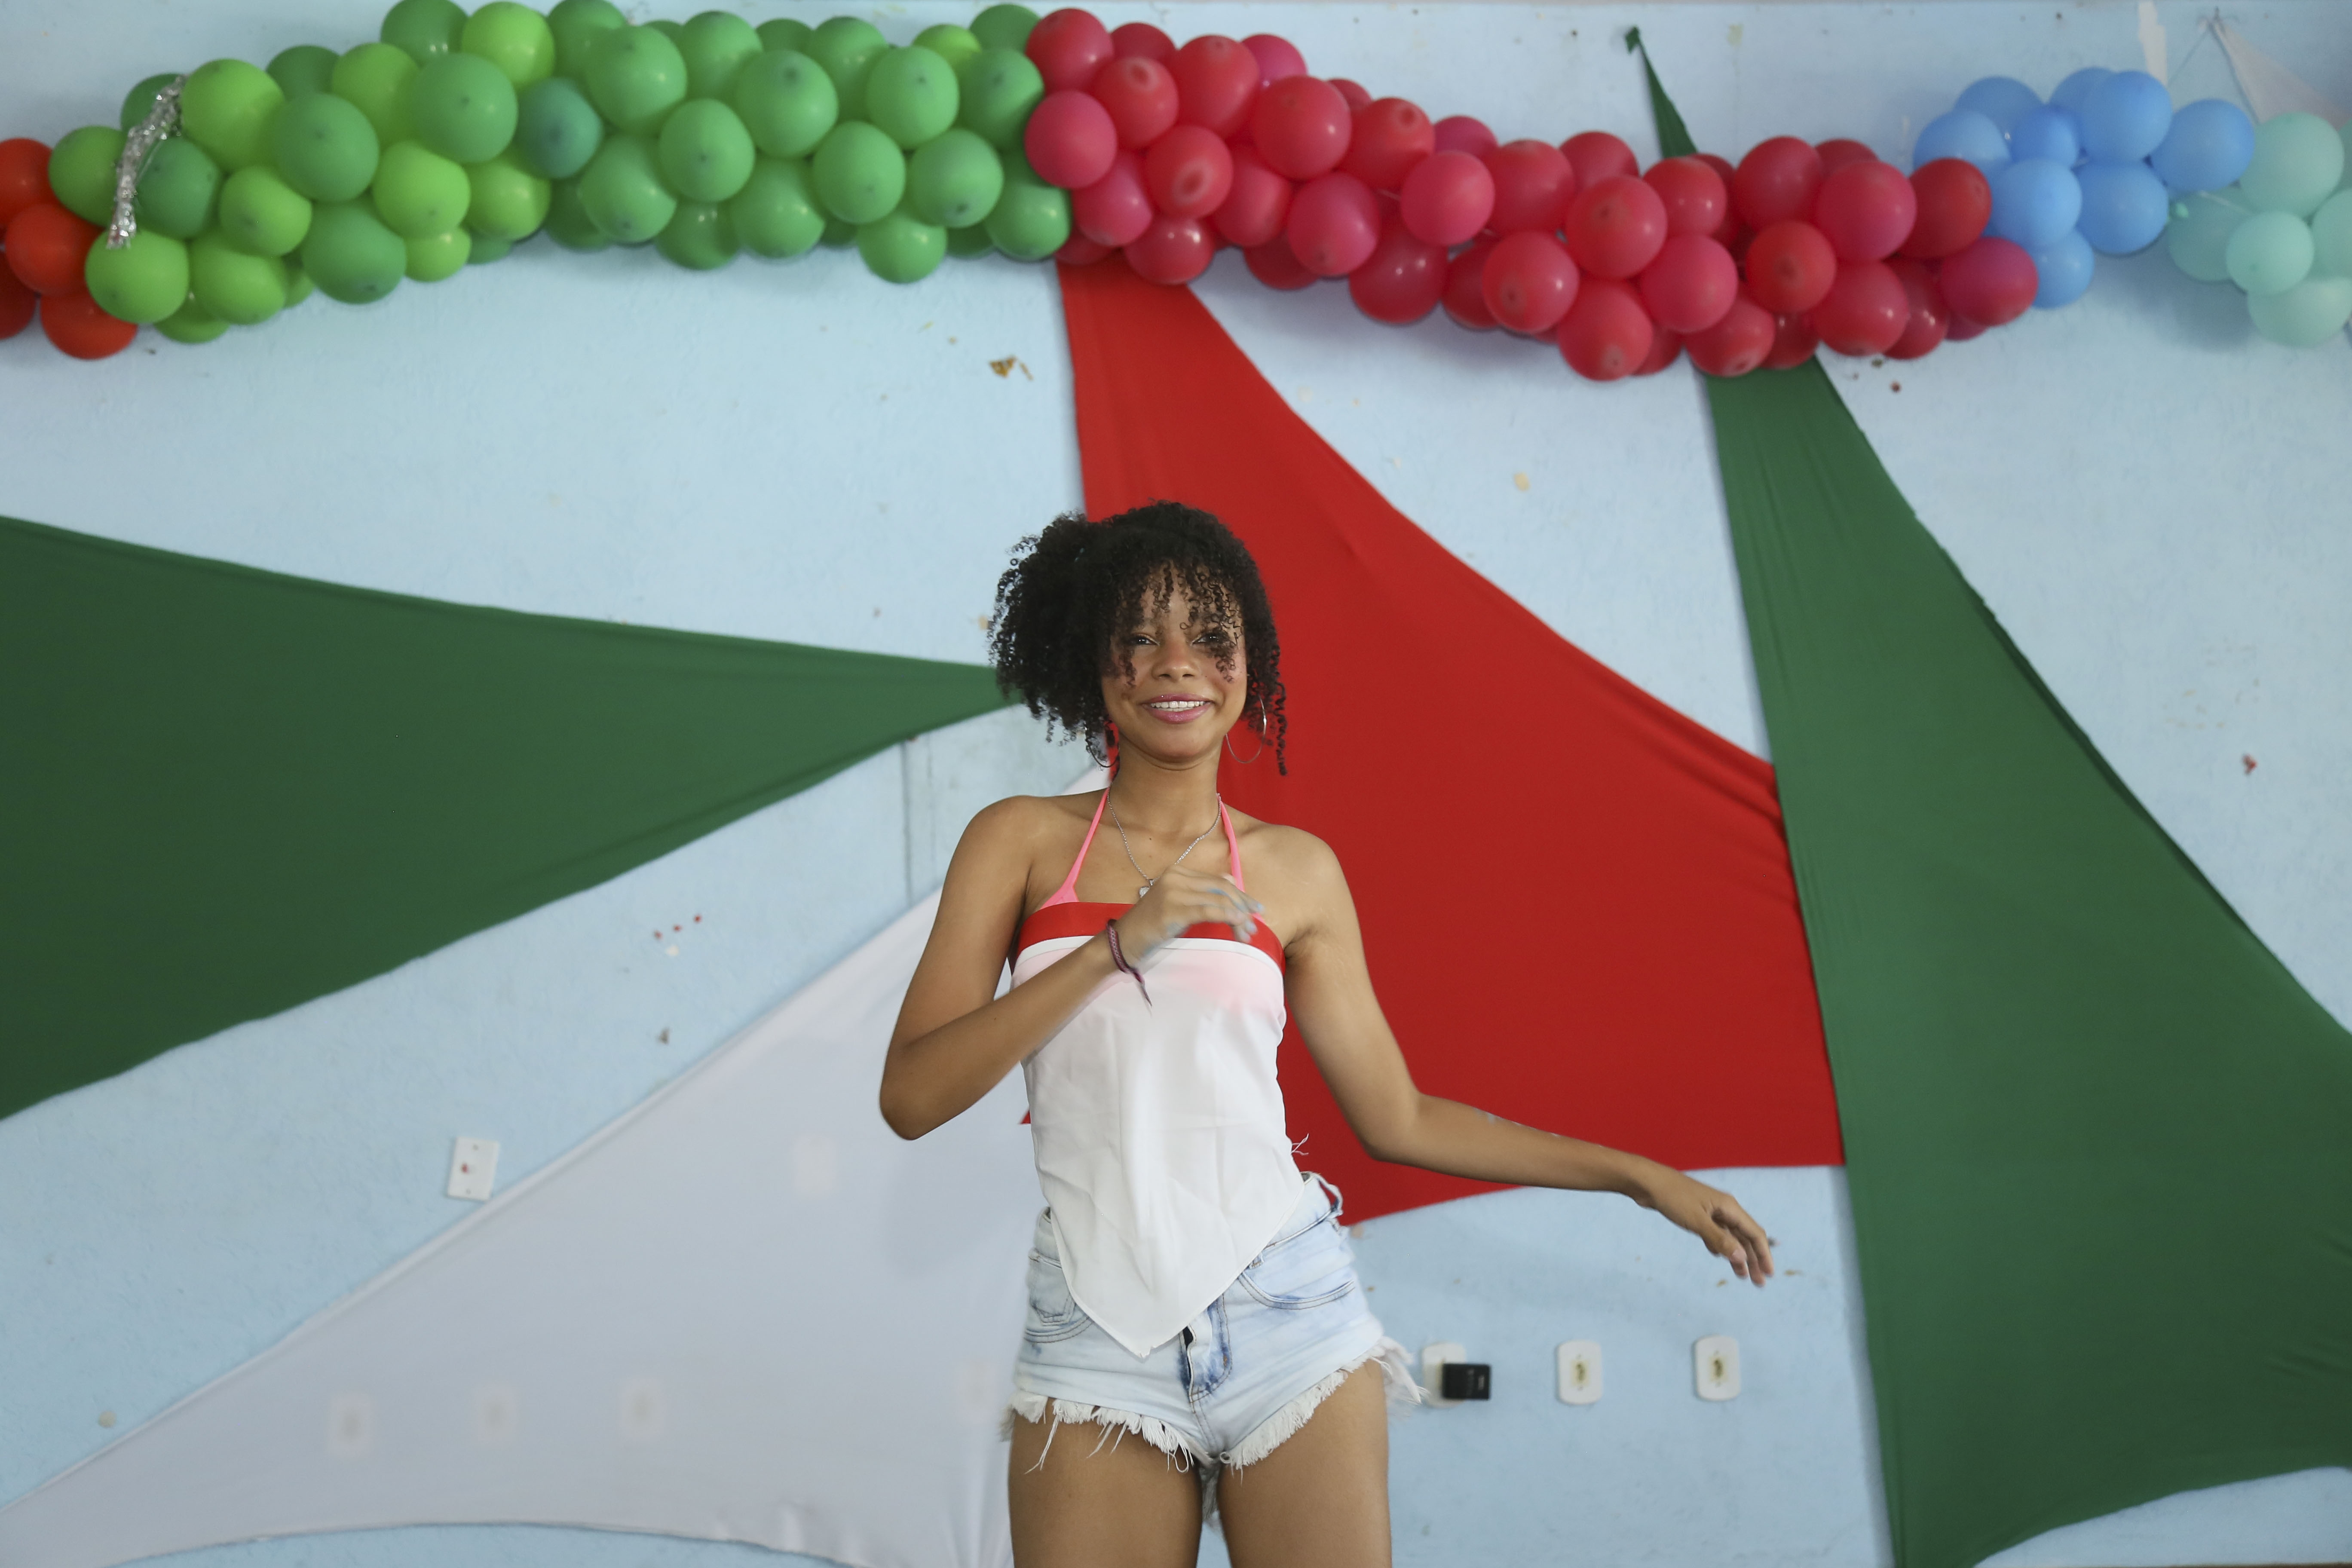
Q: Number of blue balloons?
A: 9